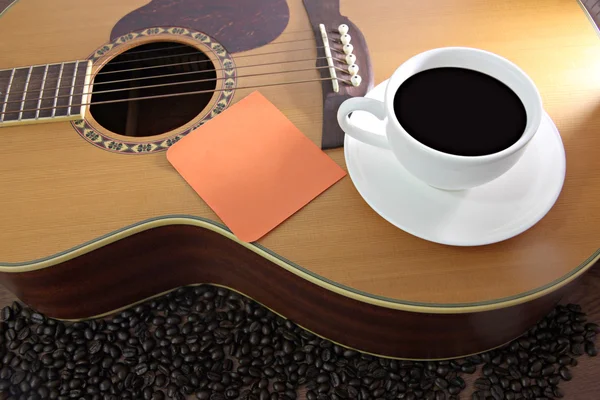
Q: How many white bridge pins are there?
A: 6